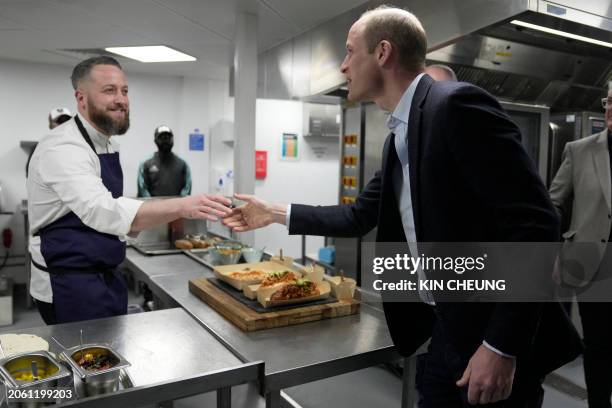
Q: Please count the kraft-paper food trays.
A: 3